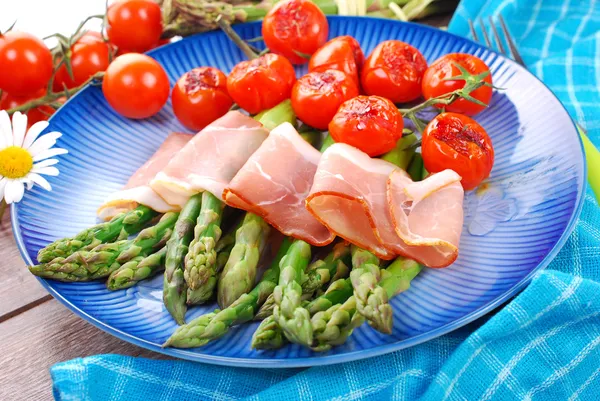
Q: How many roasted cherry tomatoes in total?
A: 9